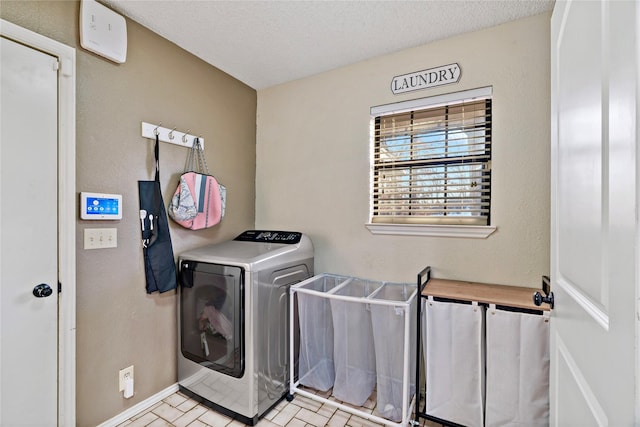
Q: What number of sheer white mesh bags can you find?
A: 3